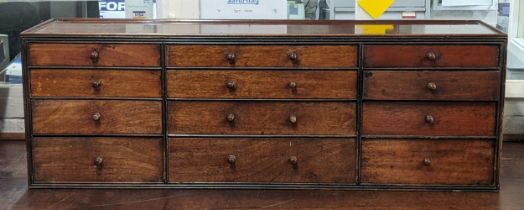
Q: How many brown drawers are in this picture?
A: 12